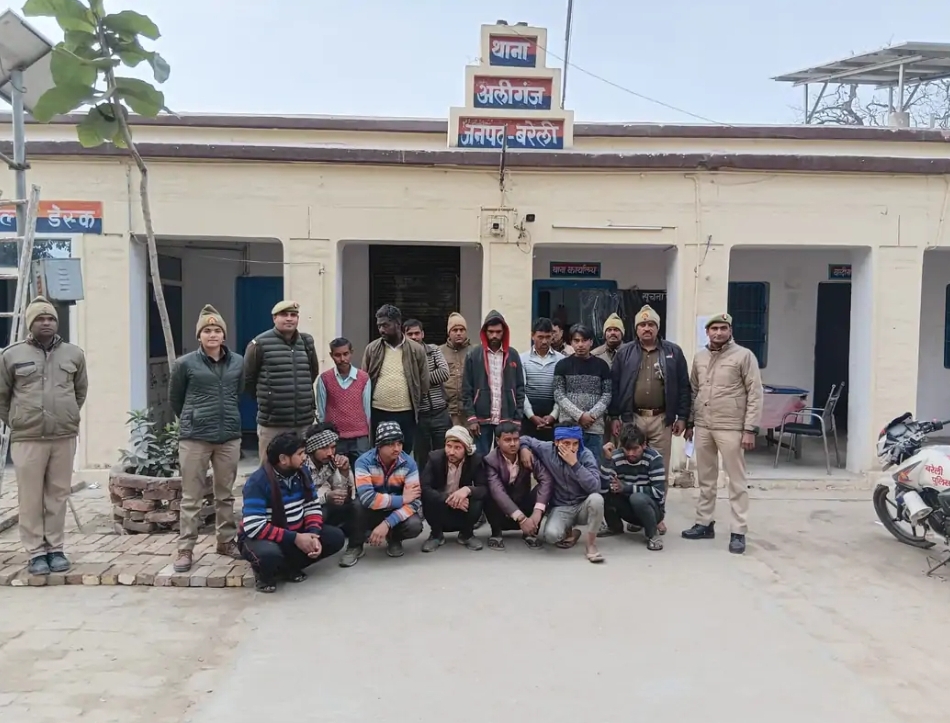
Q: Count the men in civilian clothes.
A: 13